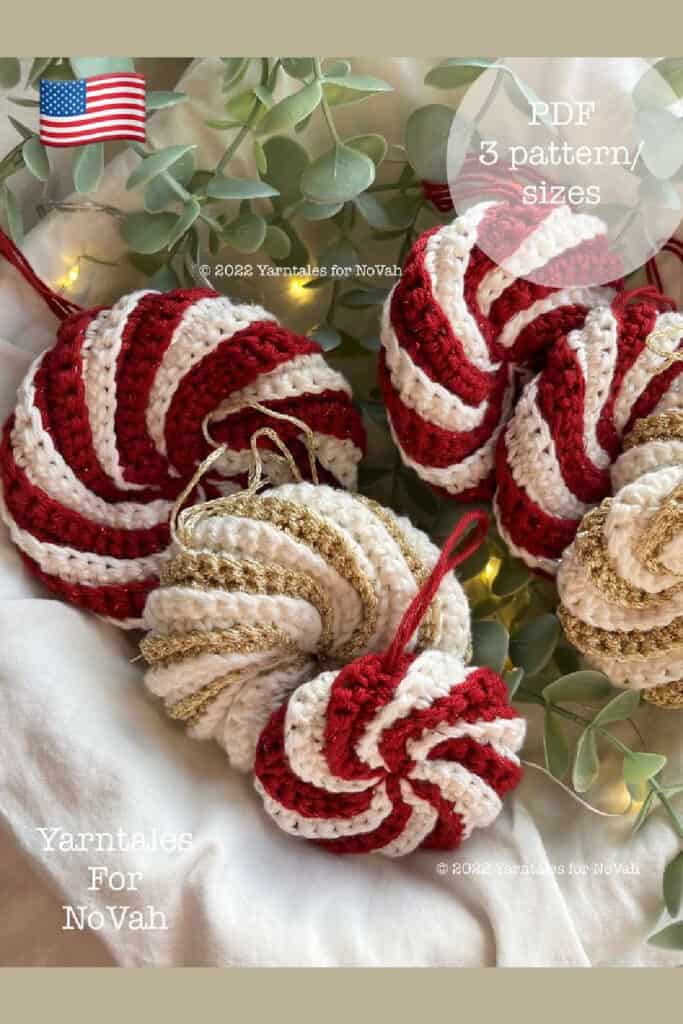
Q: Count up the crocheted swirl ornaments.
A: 6